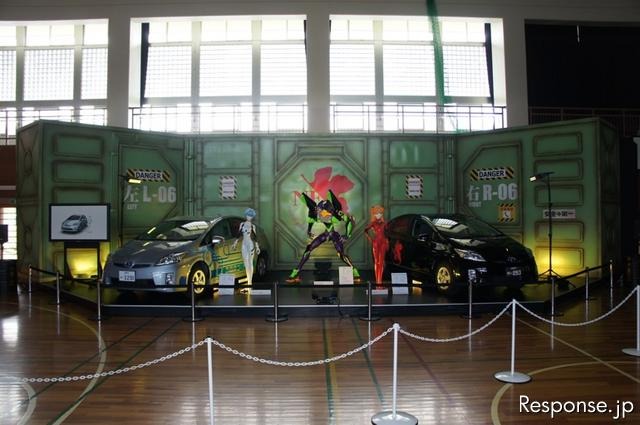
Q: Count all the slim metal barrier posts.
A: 14